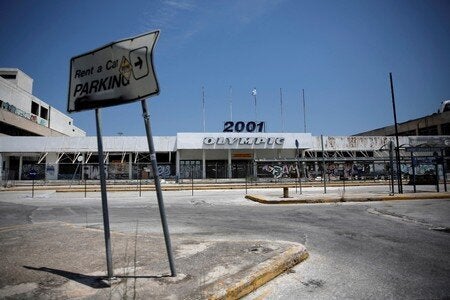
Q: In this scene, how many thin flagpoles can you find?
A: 5